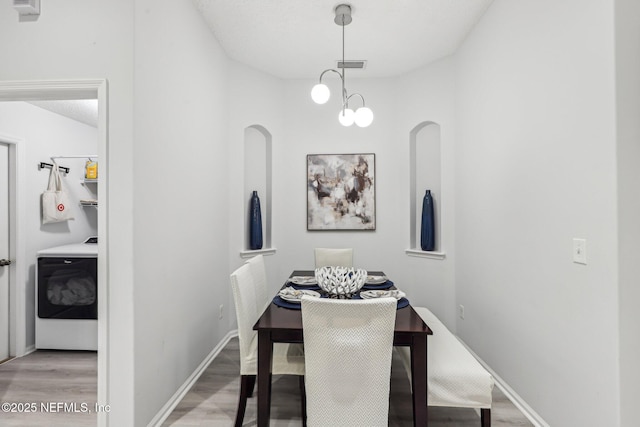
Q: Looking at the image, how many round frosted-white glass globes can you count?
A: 3